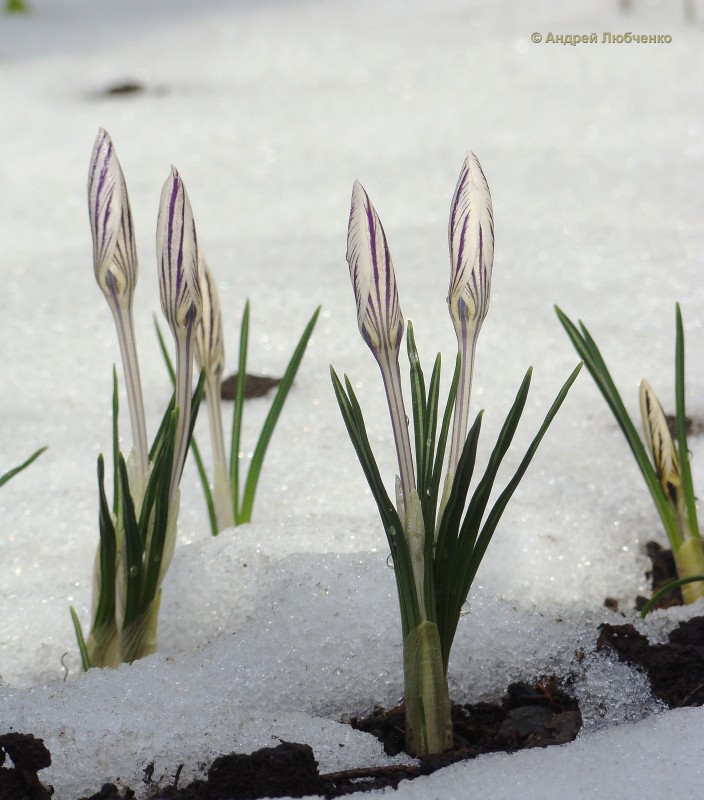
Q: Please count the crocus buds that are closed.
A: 6